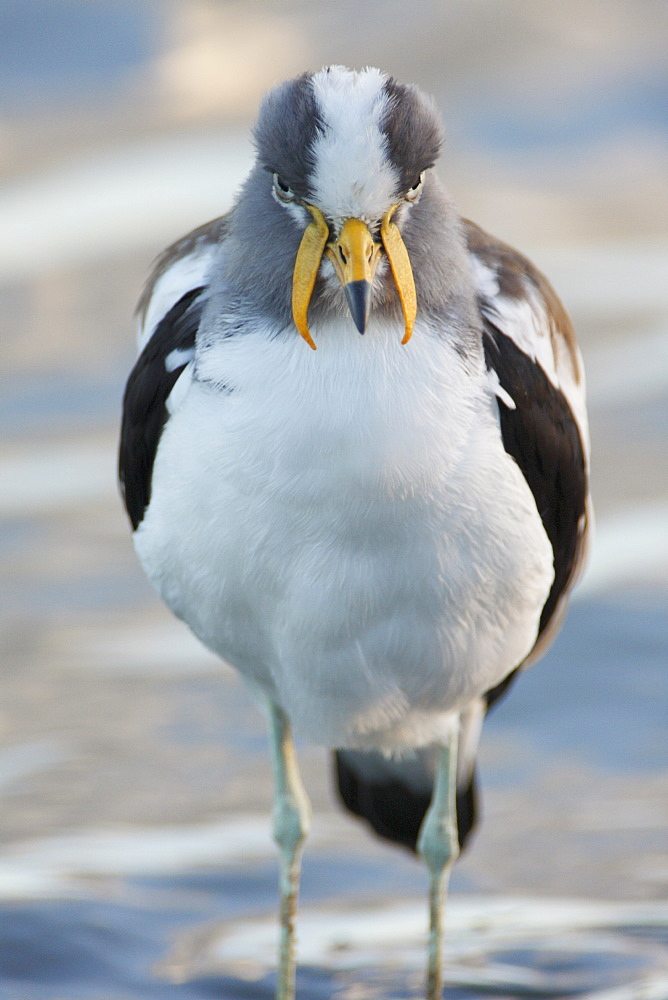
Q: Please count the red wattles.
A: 0